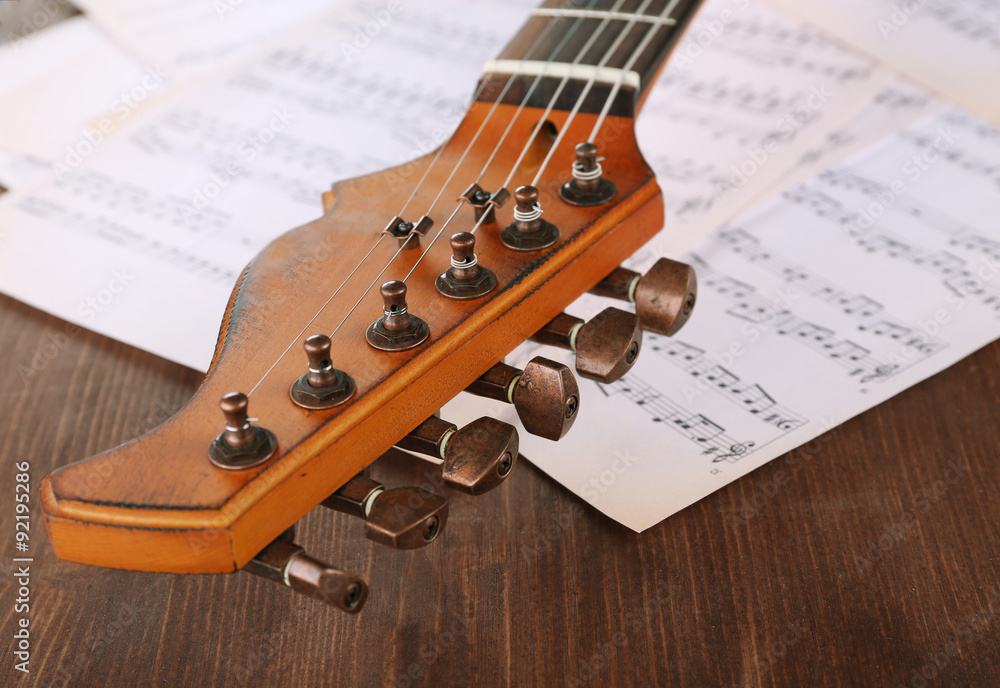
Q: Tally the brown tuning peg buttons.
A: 6